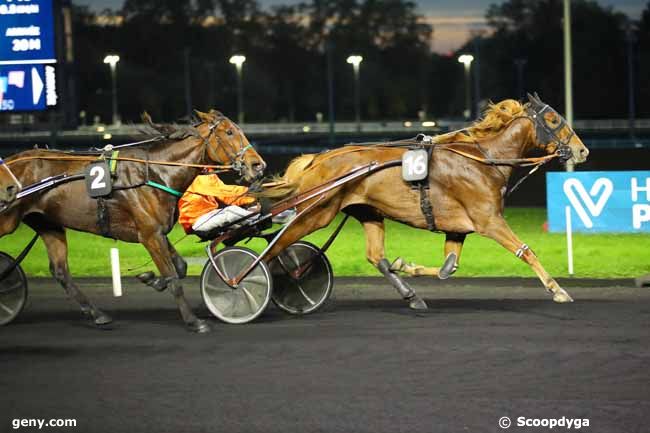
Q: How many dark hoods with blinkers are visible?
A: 1